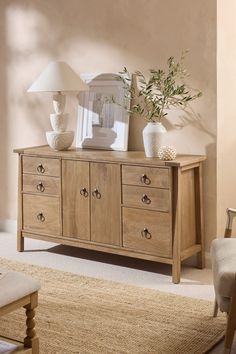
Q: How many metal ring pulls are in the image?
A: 8